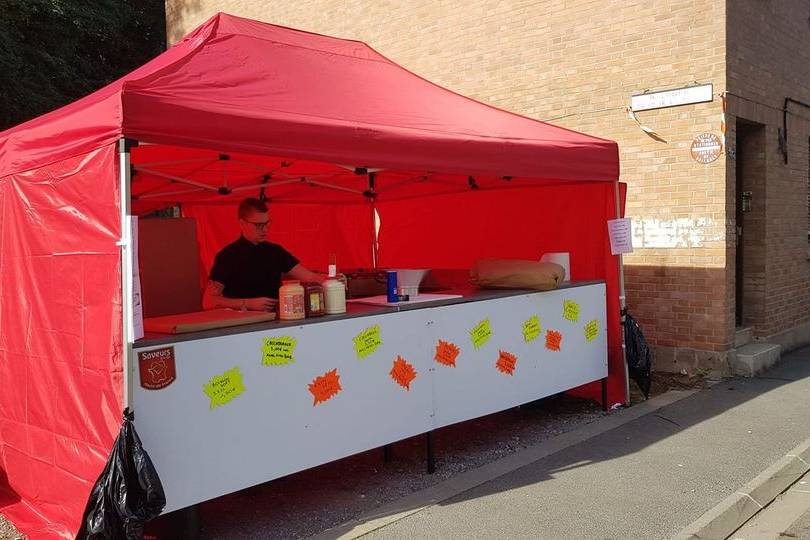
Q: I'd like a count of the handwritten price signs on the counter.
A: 12